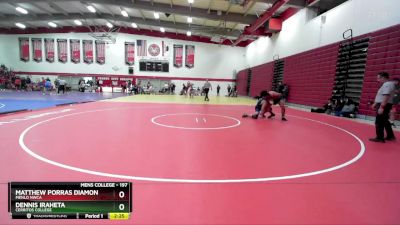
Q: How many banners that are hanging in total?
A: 10